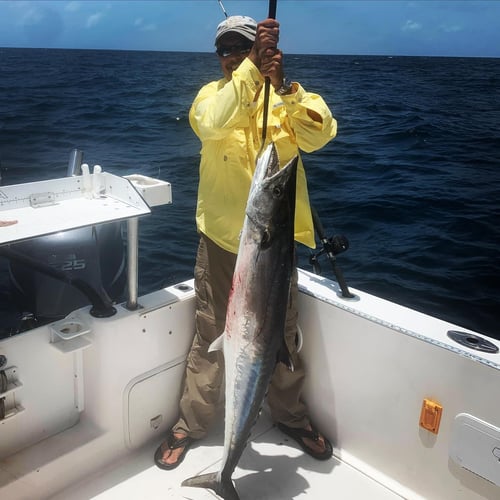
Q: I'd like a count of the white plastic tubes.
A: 2